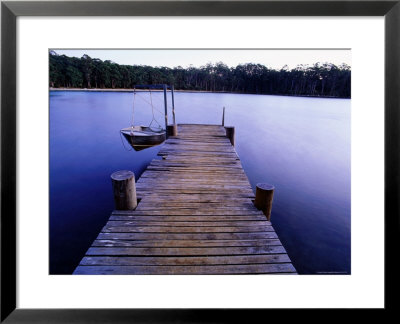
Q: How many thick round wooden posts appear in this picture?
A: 4